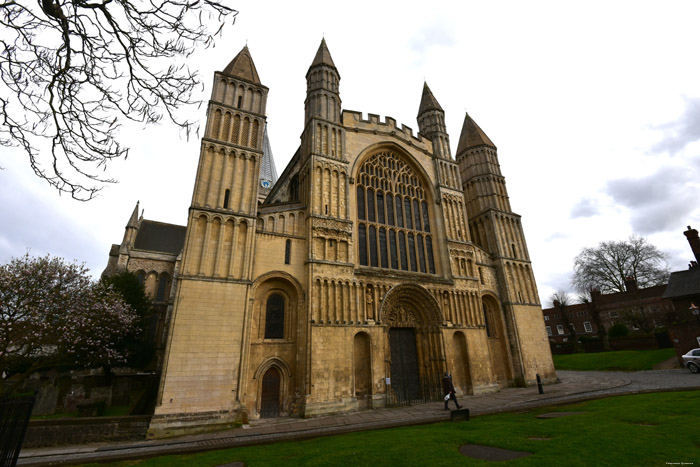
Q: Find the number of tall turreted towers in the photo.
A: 4